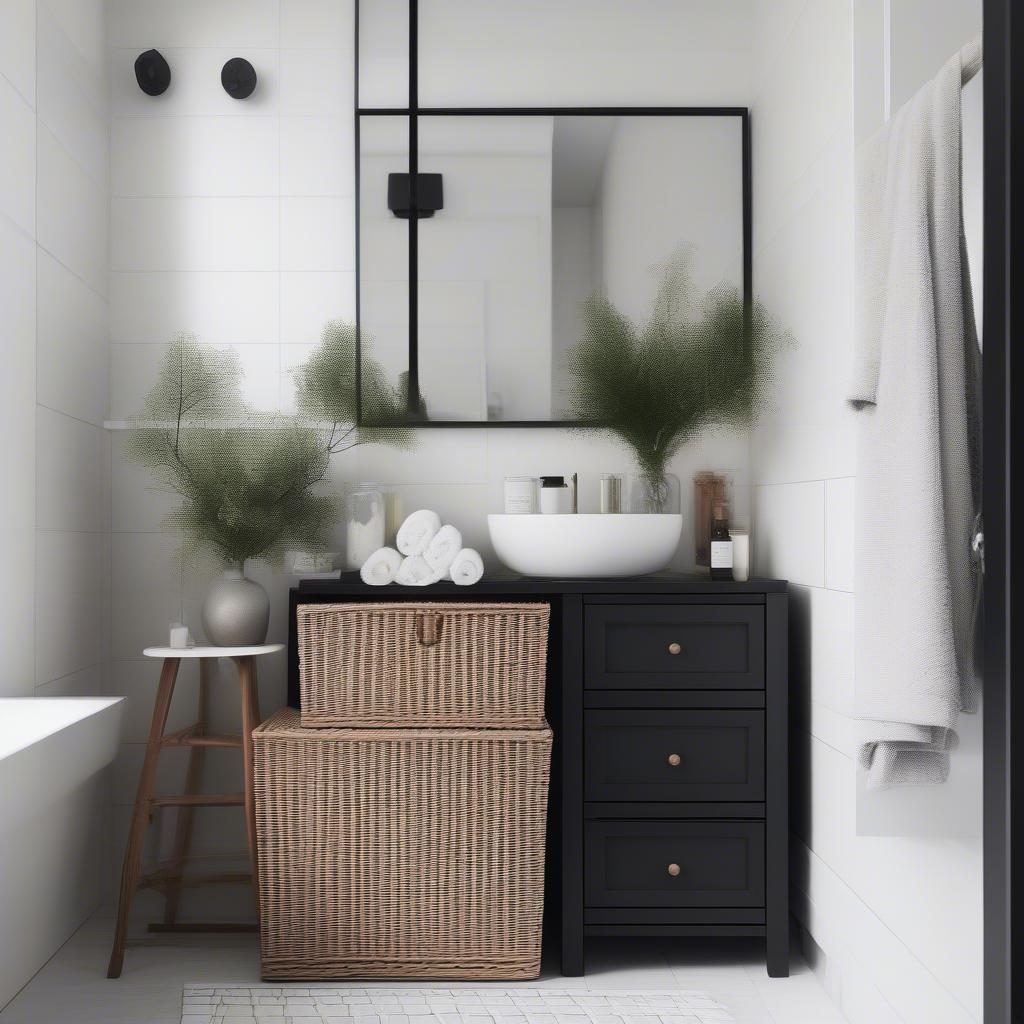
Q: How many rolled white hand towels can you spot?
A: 5